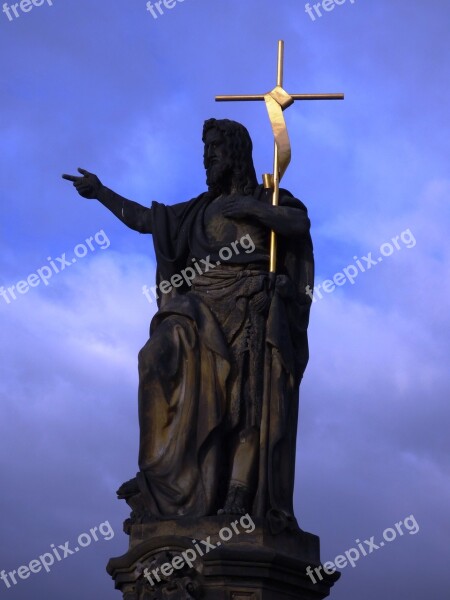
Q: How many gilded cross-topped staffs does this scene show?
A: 1